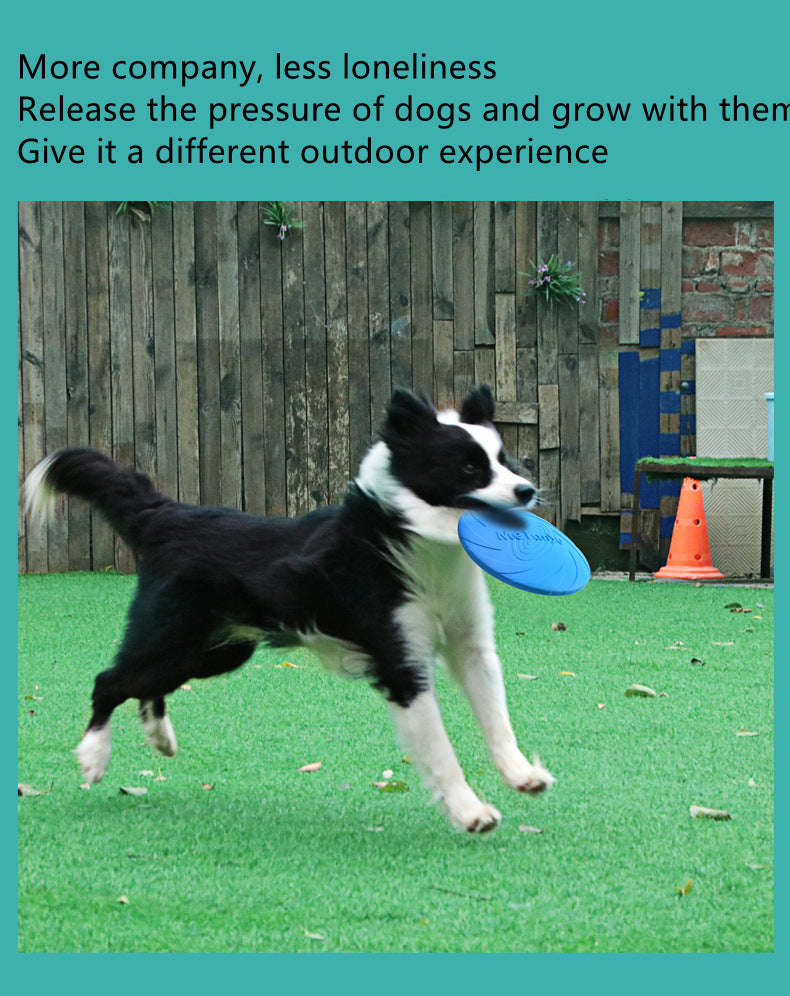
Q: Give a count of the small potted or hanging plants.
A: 3